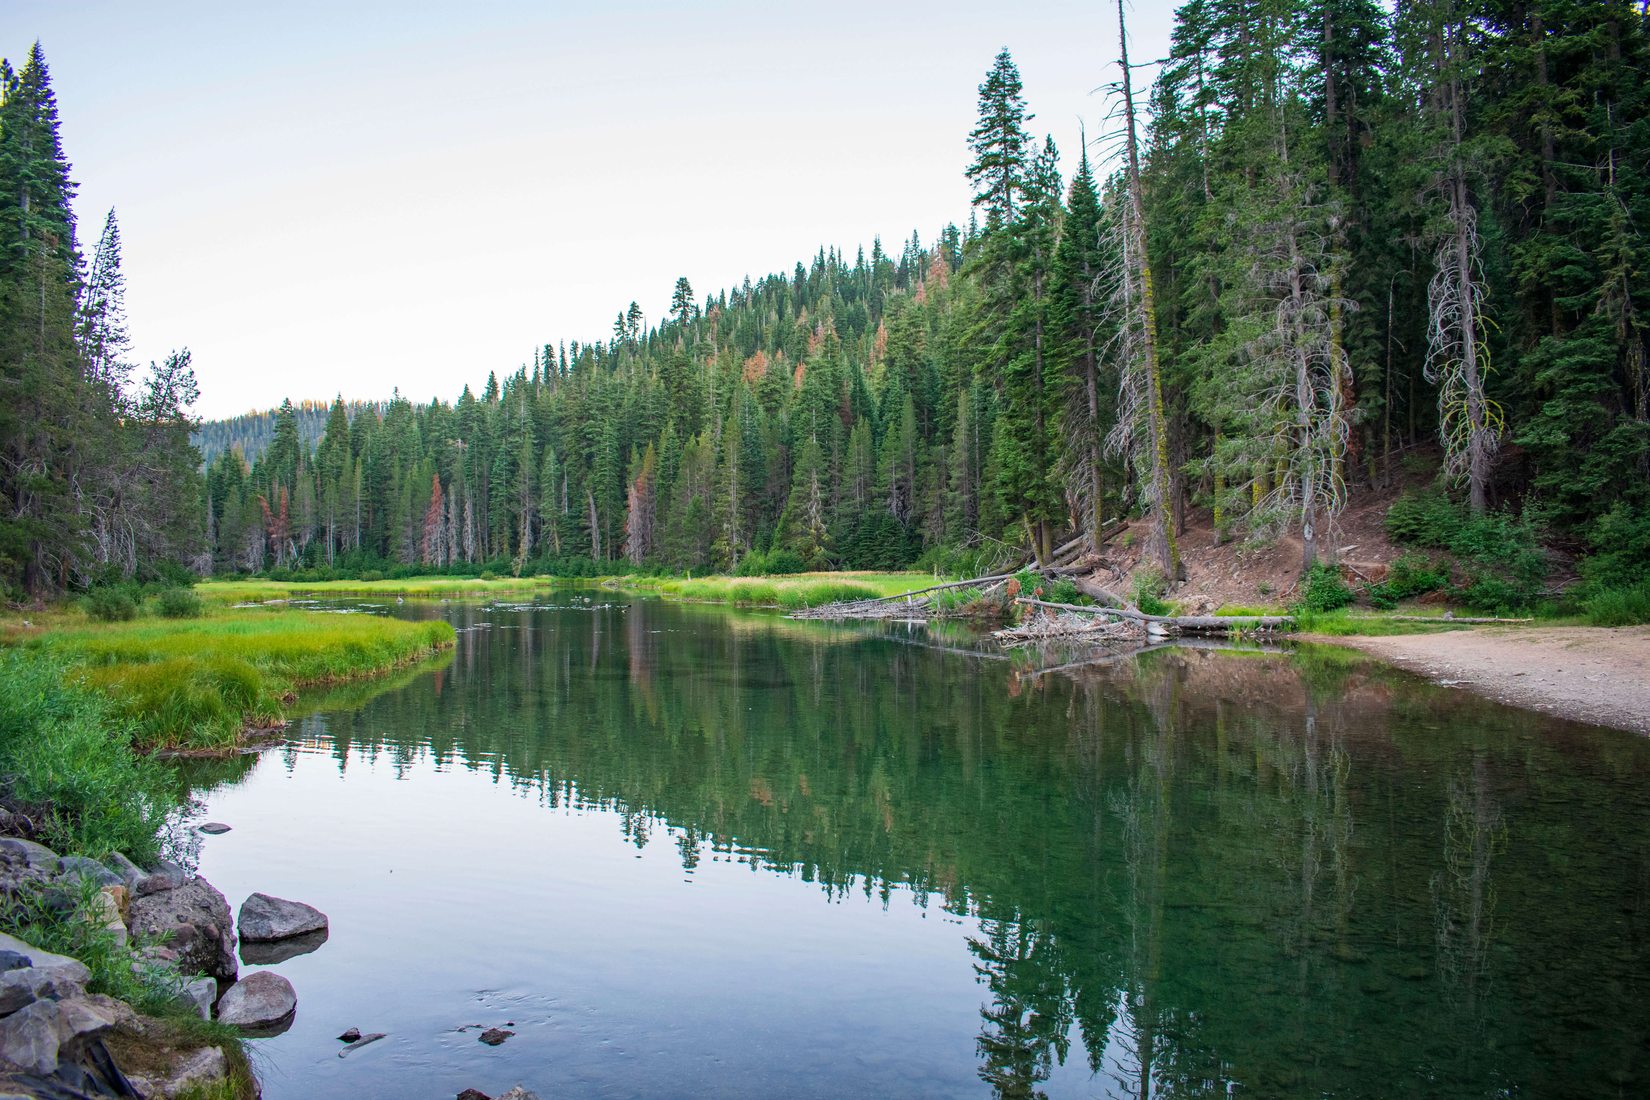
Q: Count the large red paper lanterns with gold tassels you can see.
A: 0